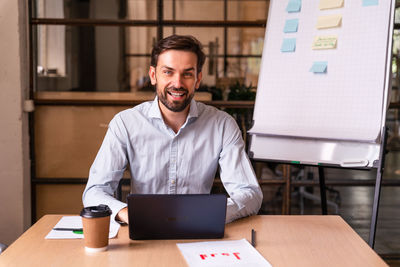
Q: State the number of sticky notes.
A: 8